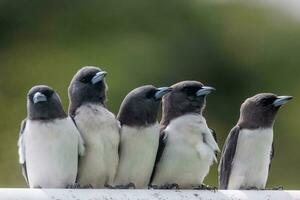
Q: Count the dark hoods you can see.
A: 5